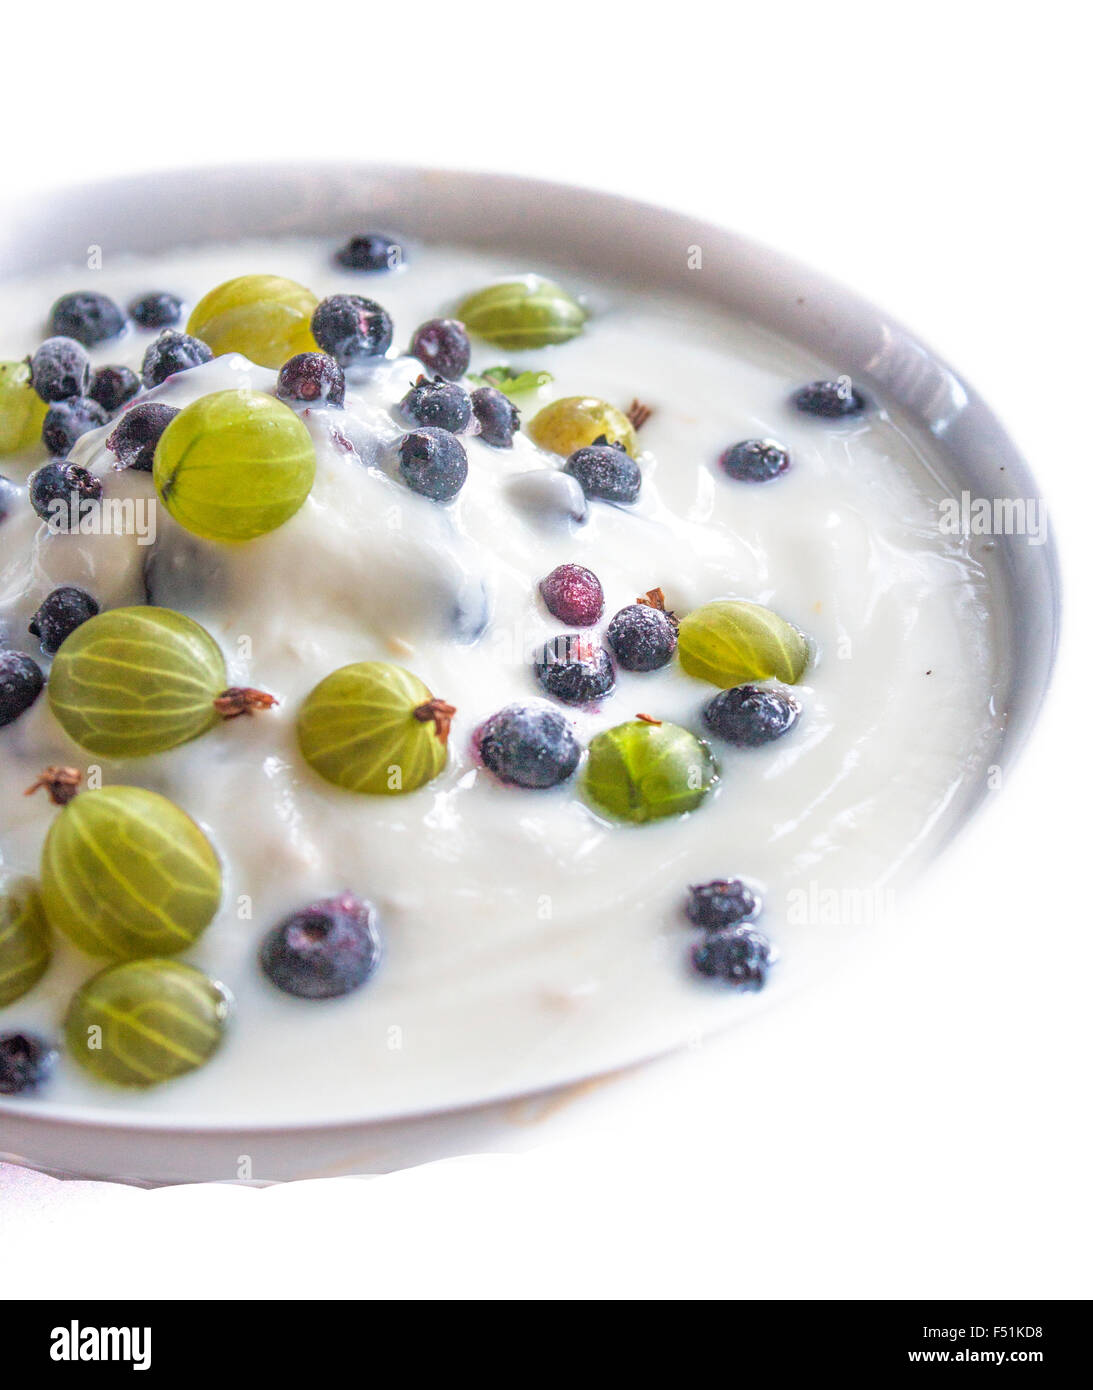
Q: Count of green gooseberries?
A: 12